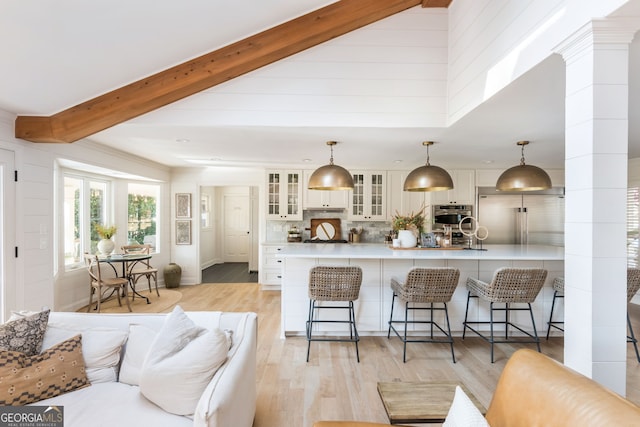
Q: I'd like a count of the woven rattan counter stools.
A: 4